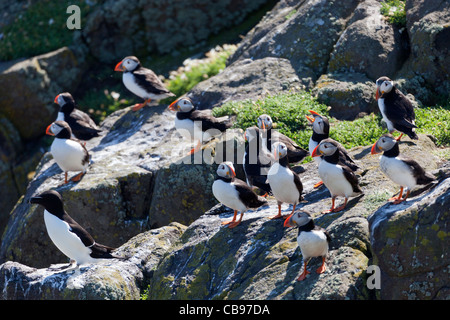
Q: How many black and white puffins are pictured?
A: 13